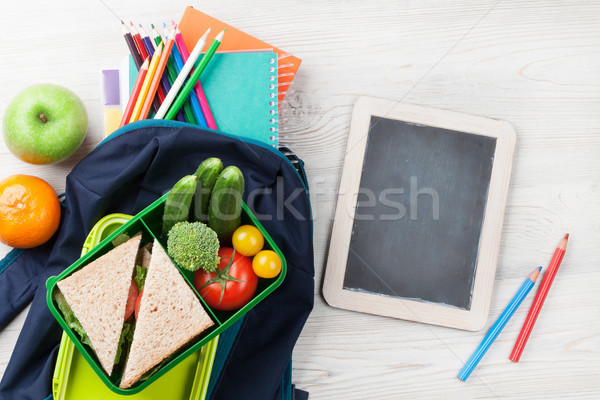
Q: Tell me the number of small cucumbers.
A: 3